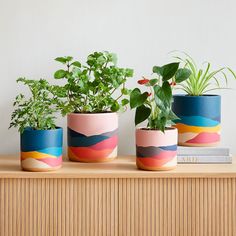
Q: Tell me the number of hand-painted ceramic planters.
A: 4